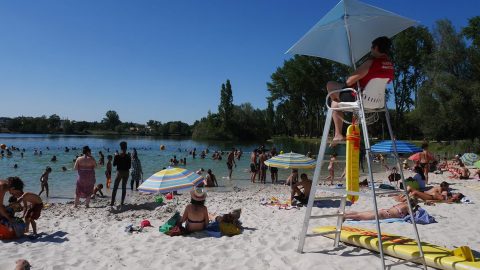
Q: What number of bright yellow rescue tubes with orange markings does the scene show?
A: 1